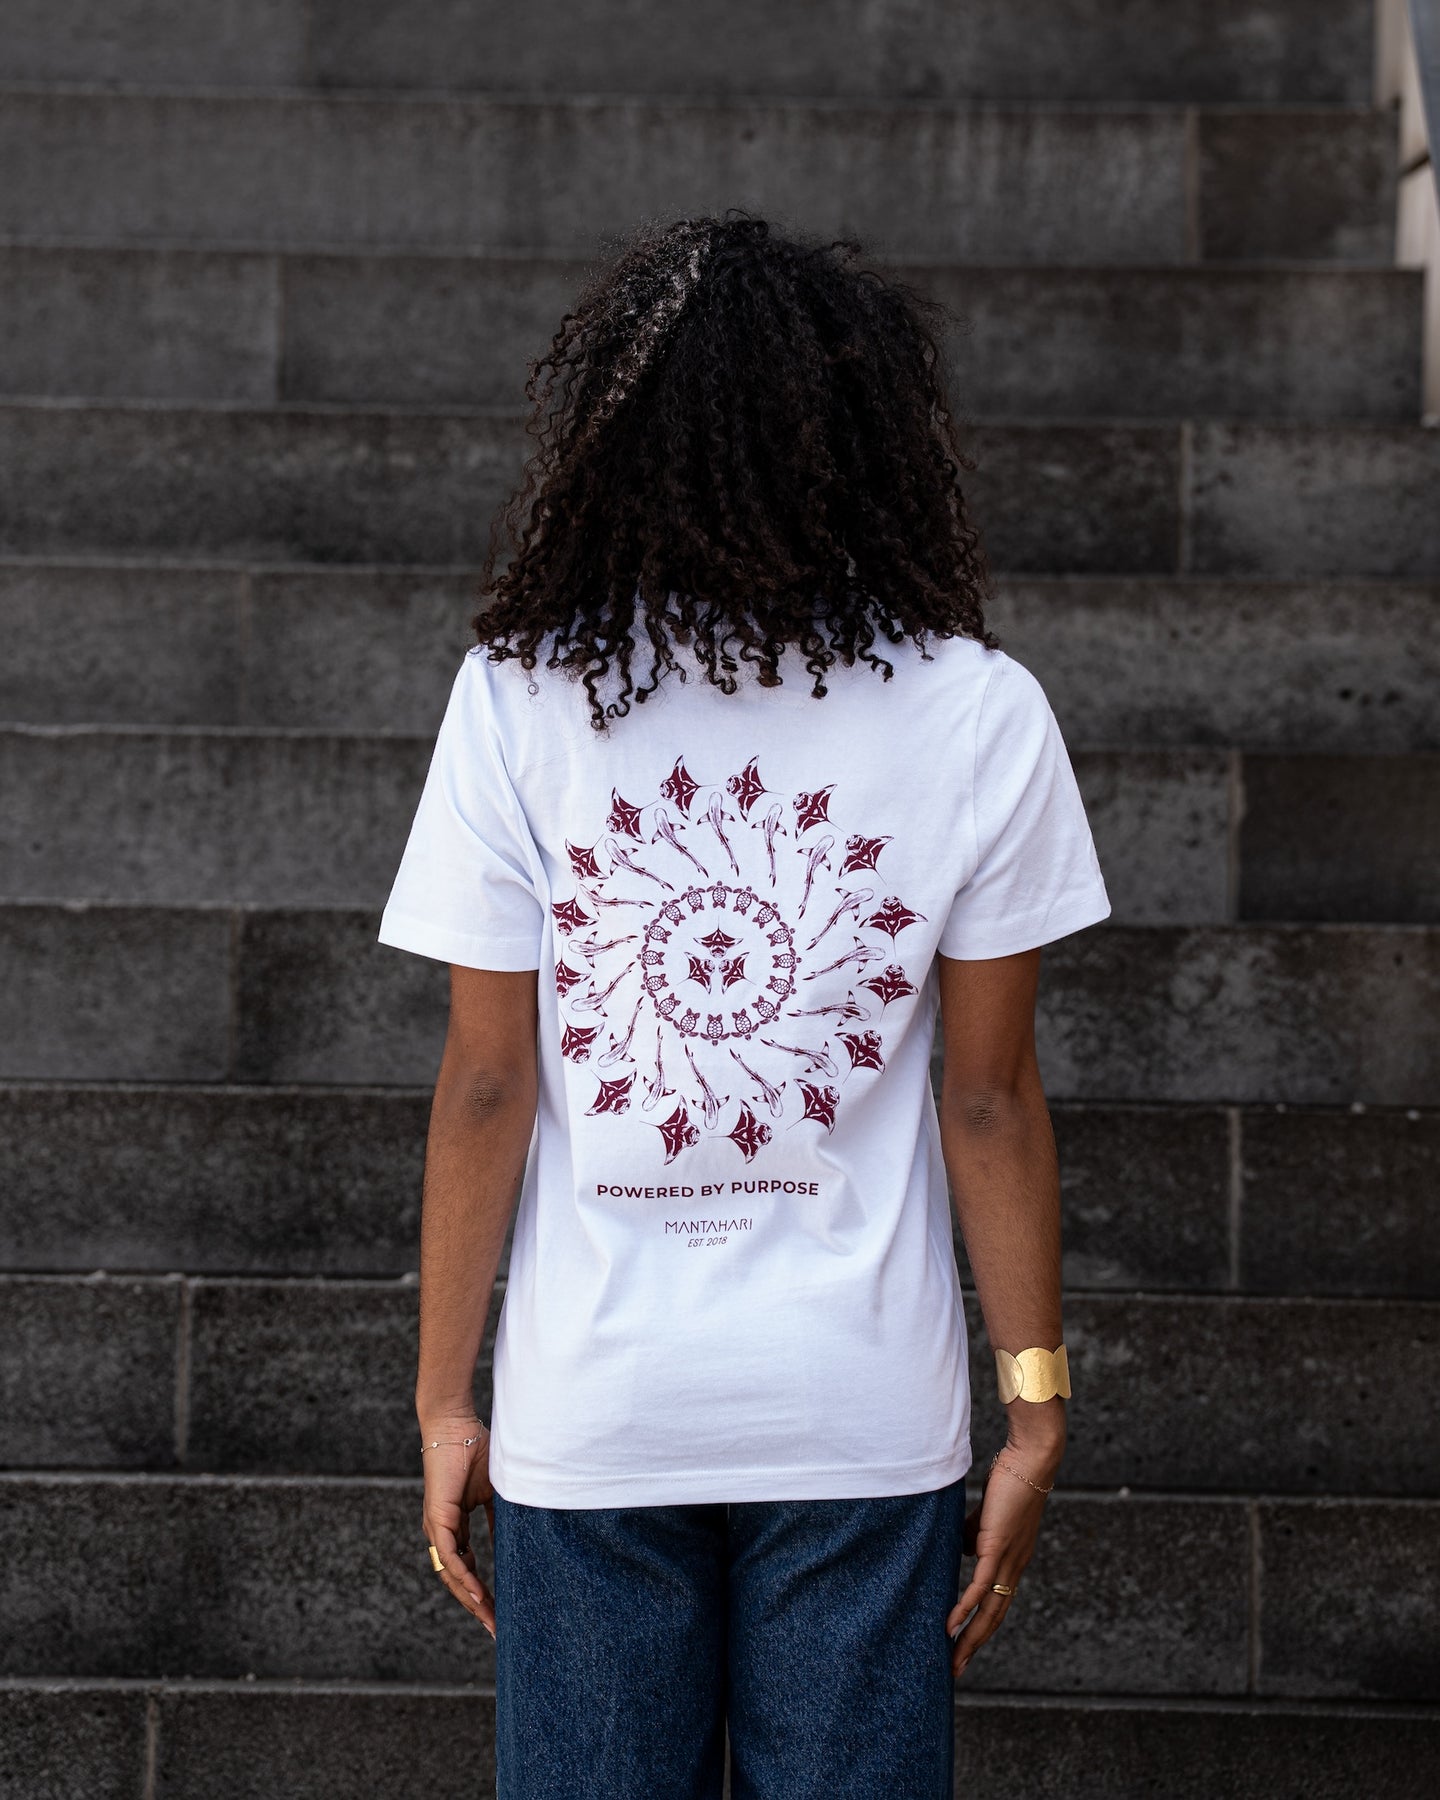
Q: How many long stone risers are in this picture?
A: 11